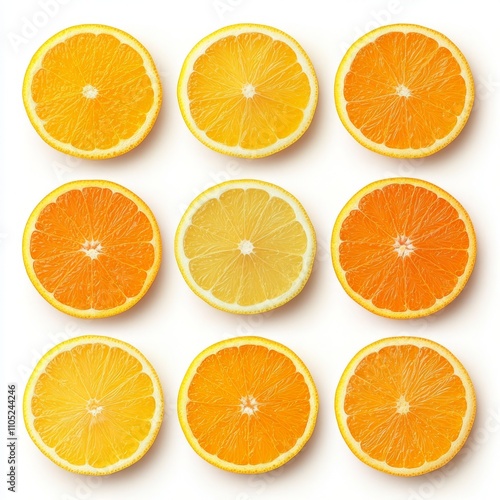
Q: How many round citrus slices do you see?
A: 9